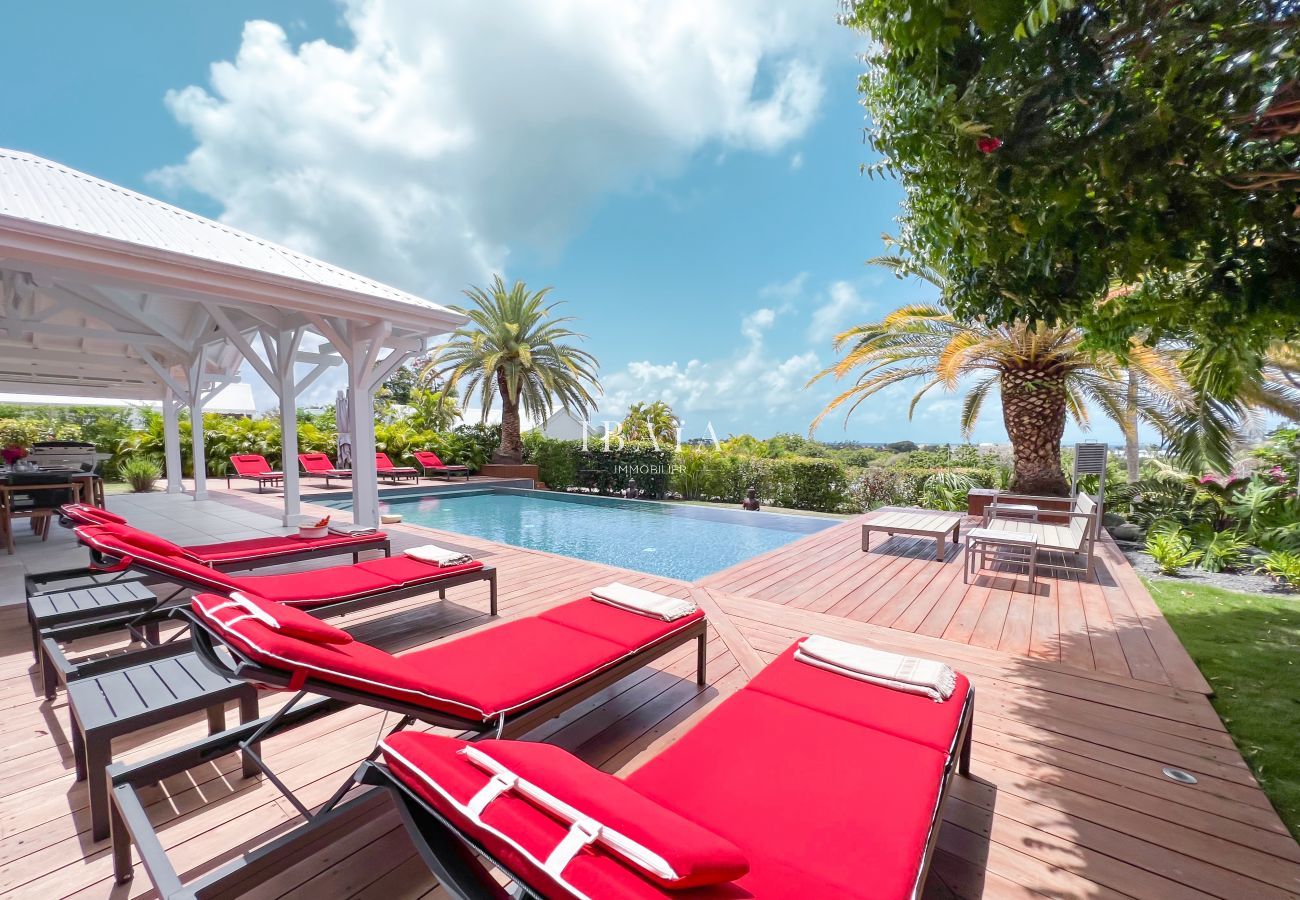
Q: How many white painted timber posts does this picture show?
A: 4